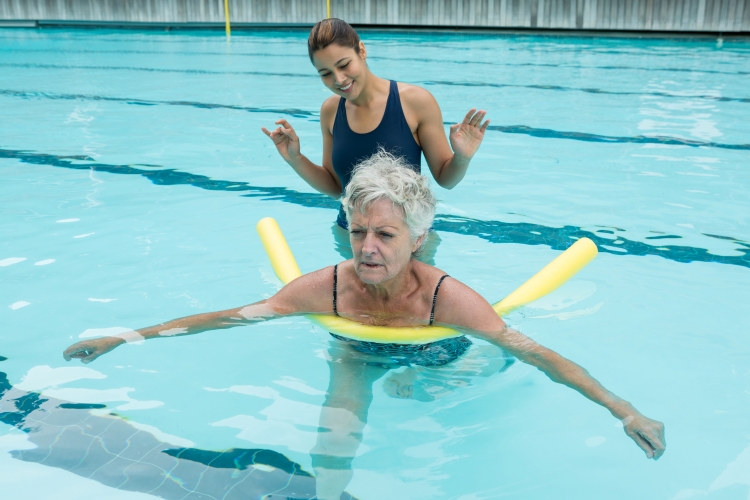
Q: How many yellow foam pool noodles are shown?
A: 1